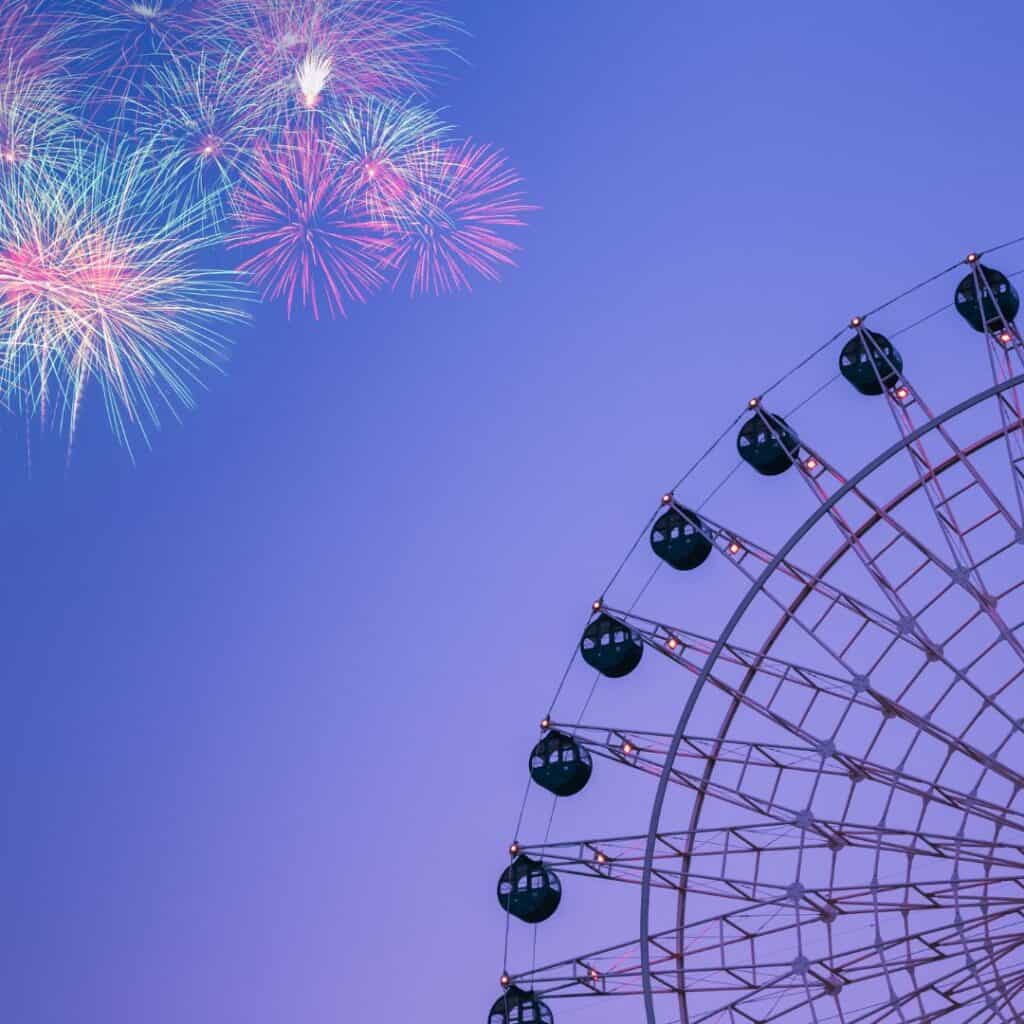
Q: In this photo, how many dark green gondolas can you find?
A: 8